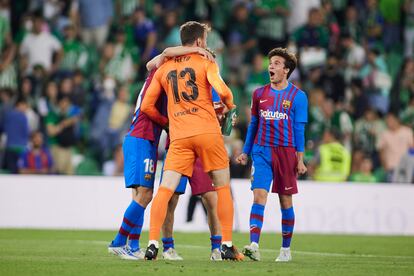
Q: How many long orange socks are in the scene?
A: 2